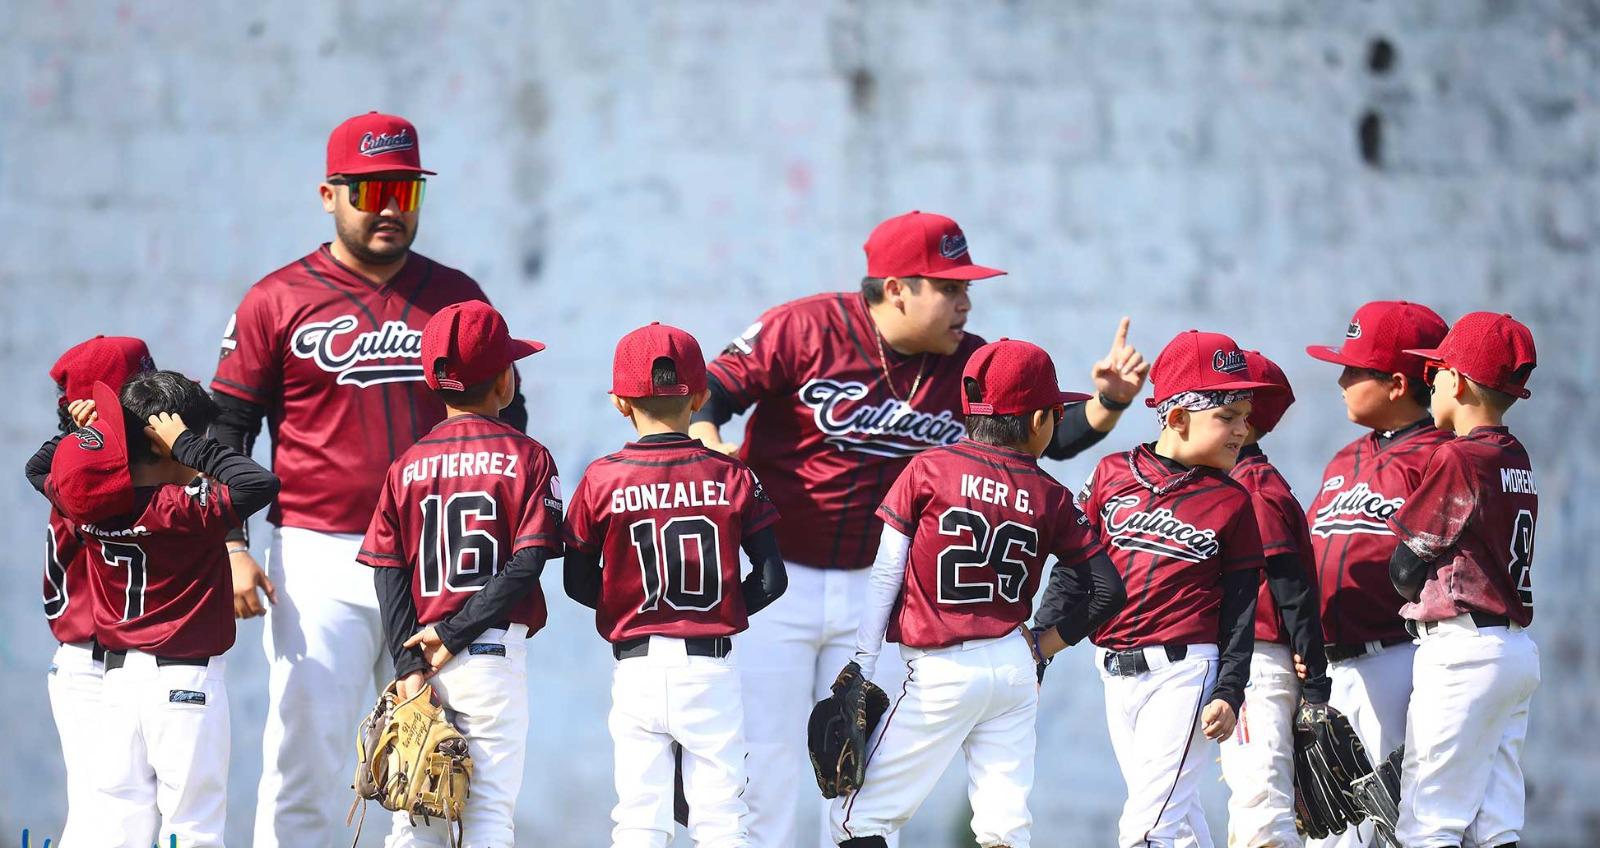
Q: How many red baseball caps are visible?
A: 11